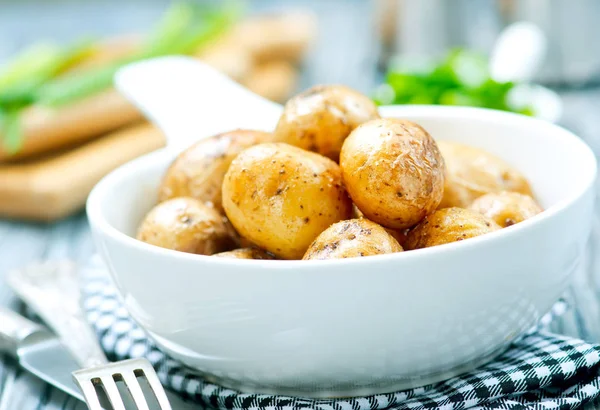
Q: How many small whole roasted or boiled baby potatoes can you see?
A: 10